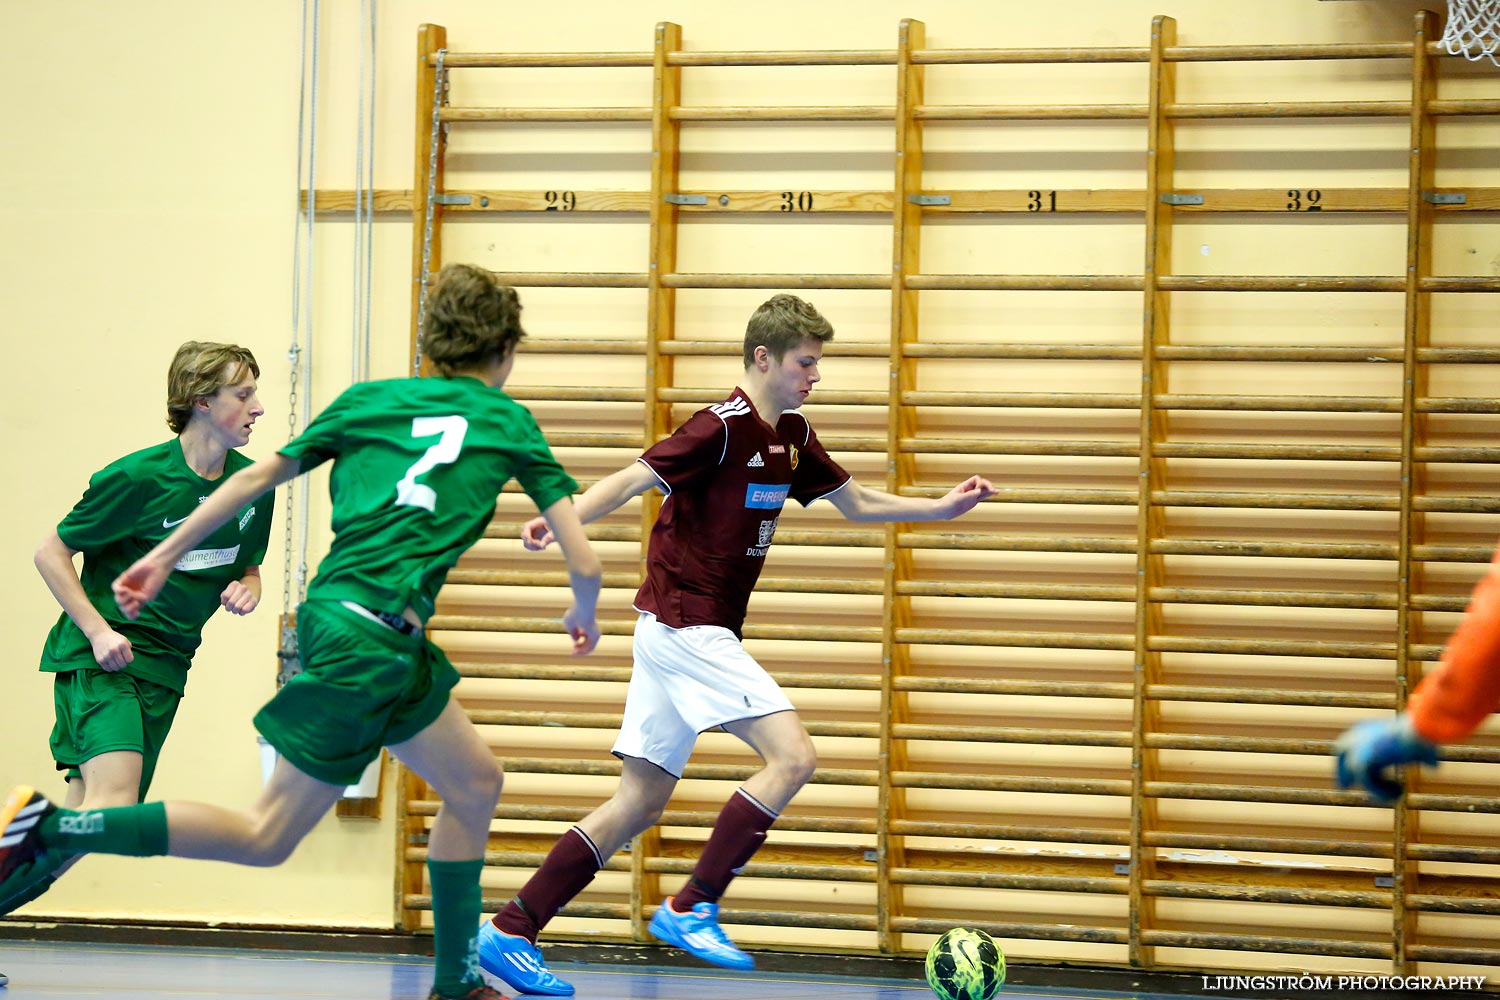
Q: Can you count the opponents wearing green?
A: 2